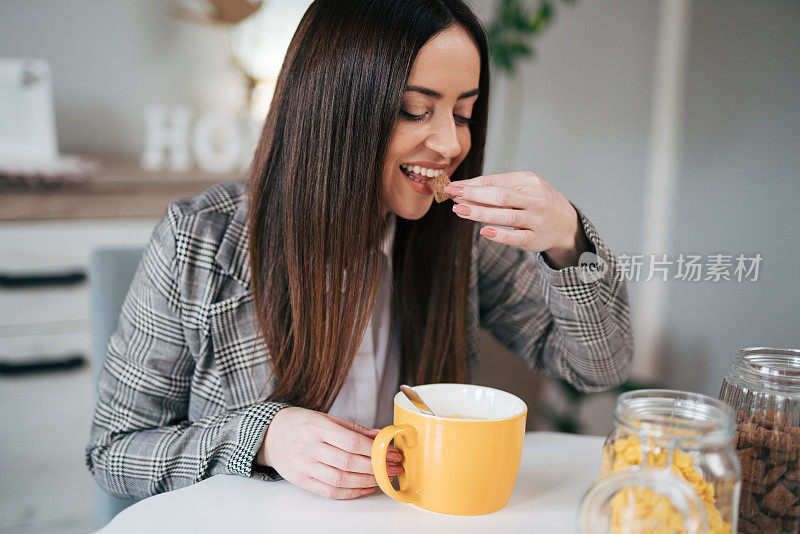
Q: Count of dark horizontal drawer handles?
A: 2